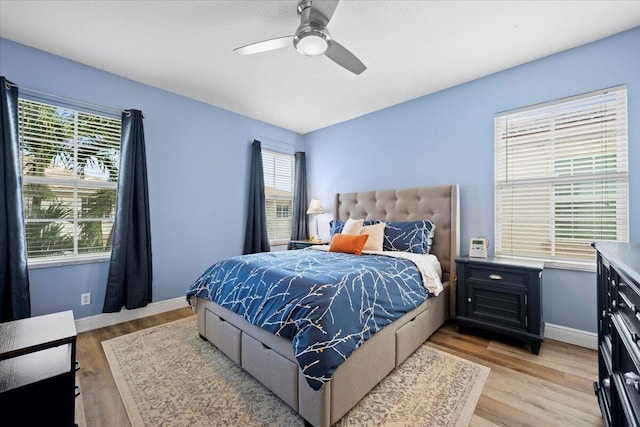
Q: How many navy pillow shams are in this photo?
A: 2